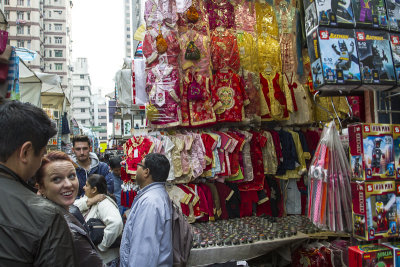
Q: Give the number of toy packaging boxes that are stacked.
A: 12